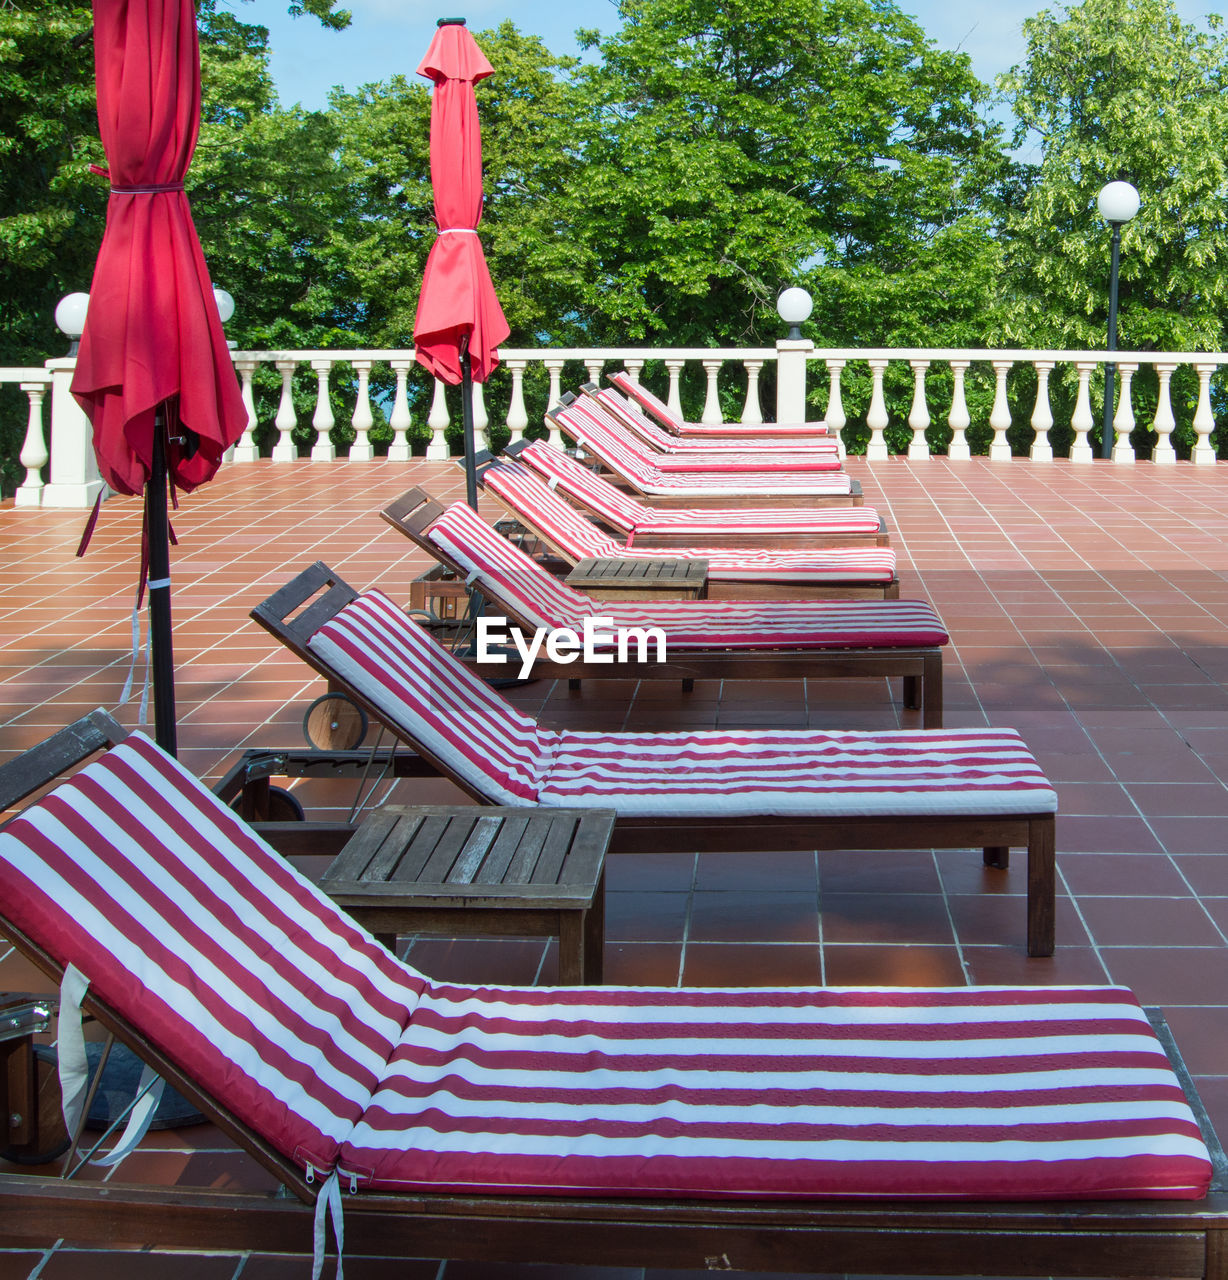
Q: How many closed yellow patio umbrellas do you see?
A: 0